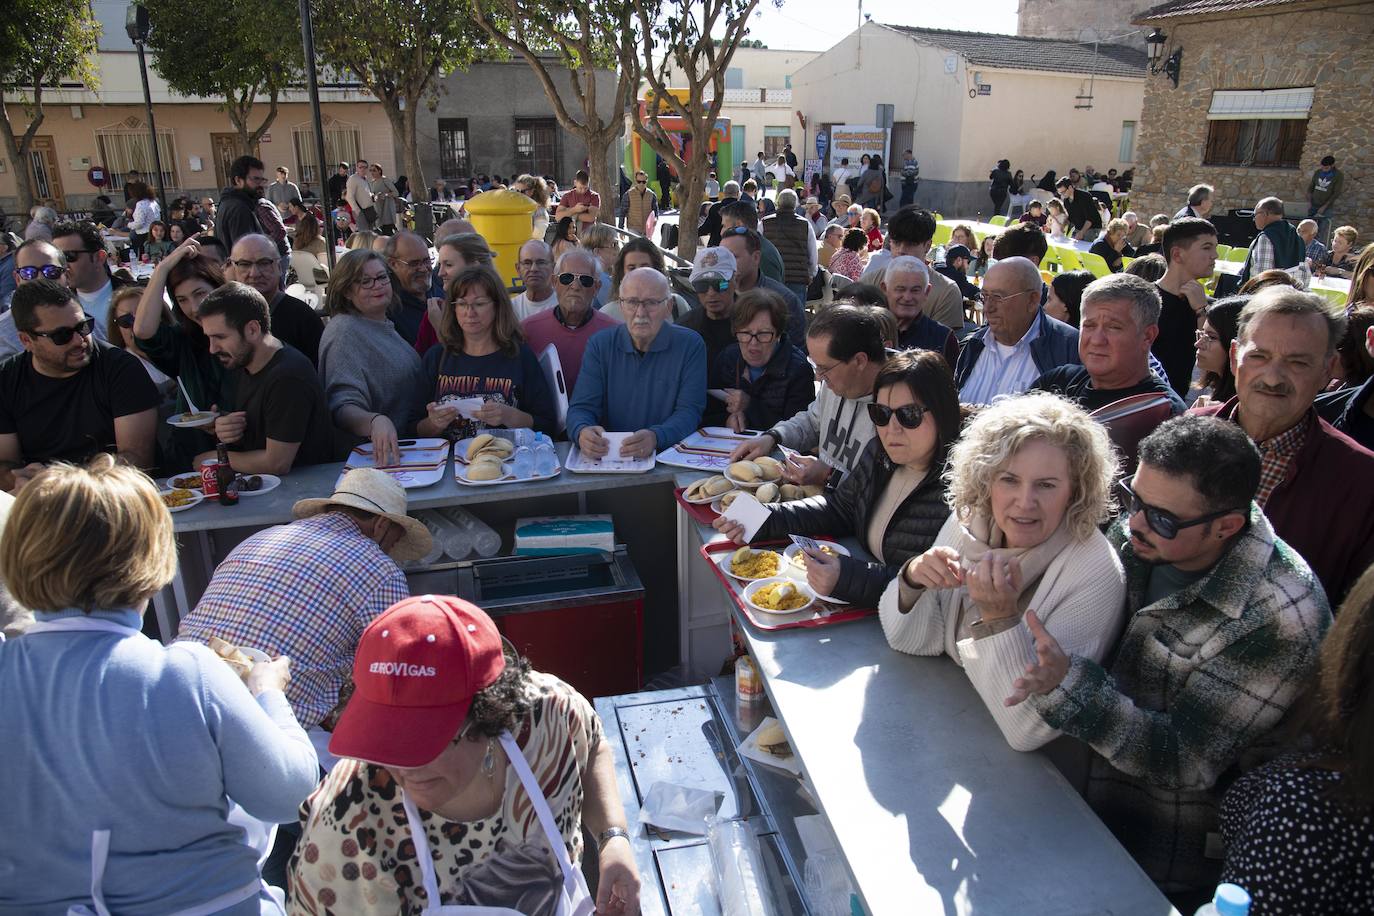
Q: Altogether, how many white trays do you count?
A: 5